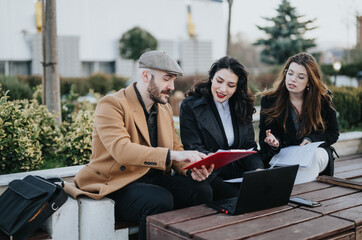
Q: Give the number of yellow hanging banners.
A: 2